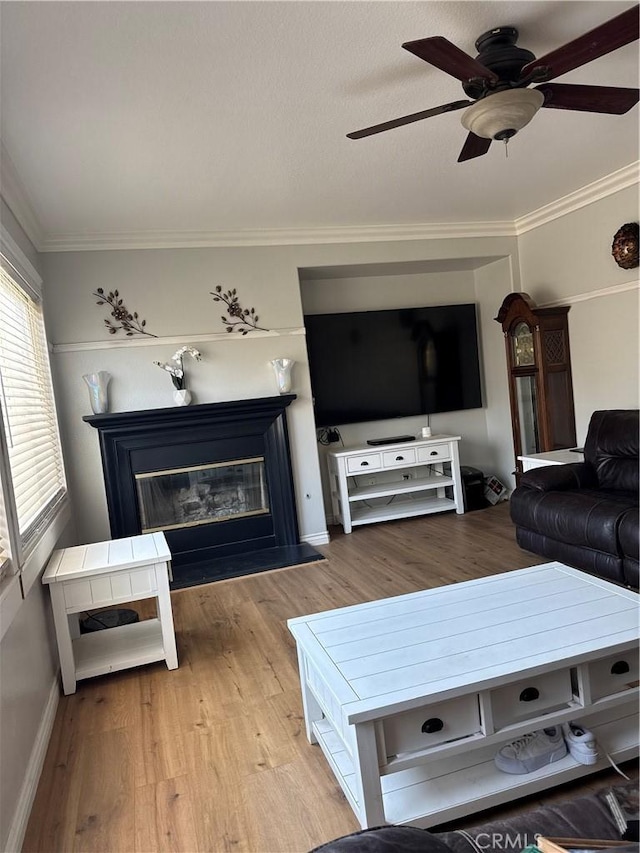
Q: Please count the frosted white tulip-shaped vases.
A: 2